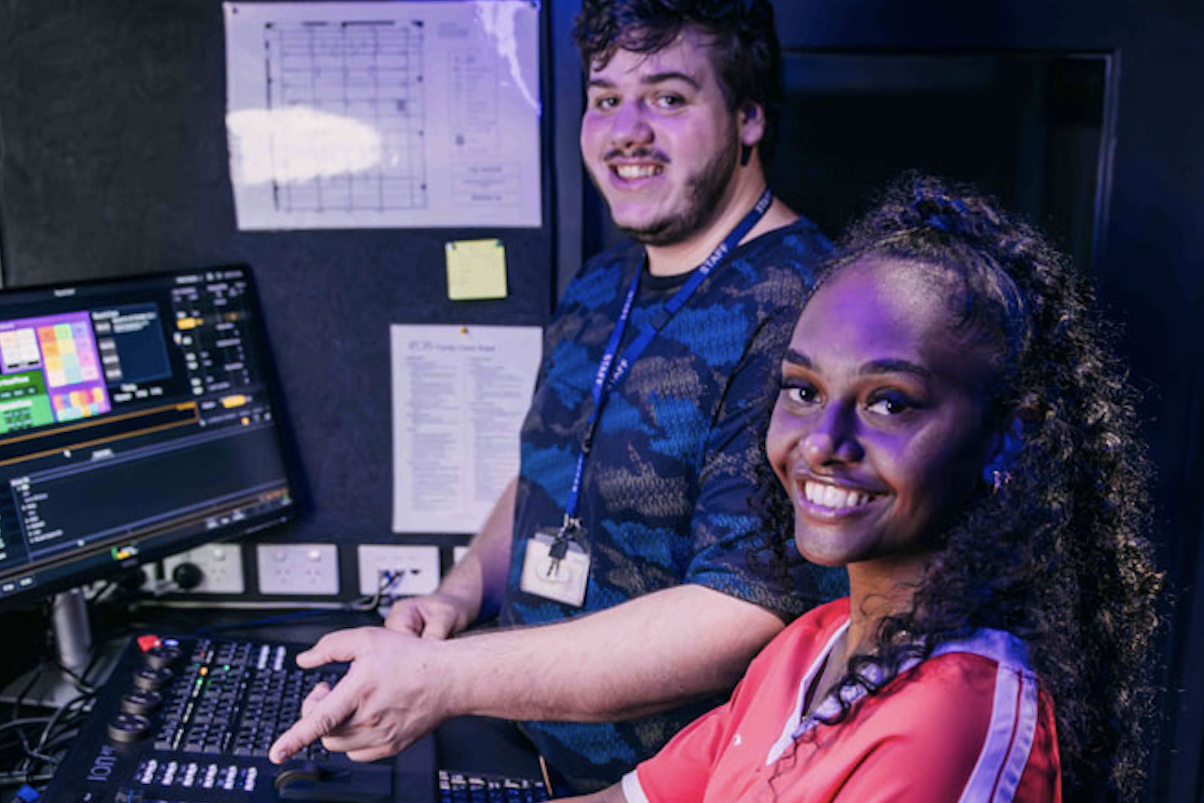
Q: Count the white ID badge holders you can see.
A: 1